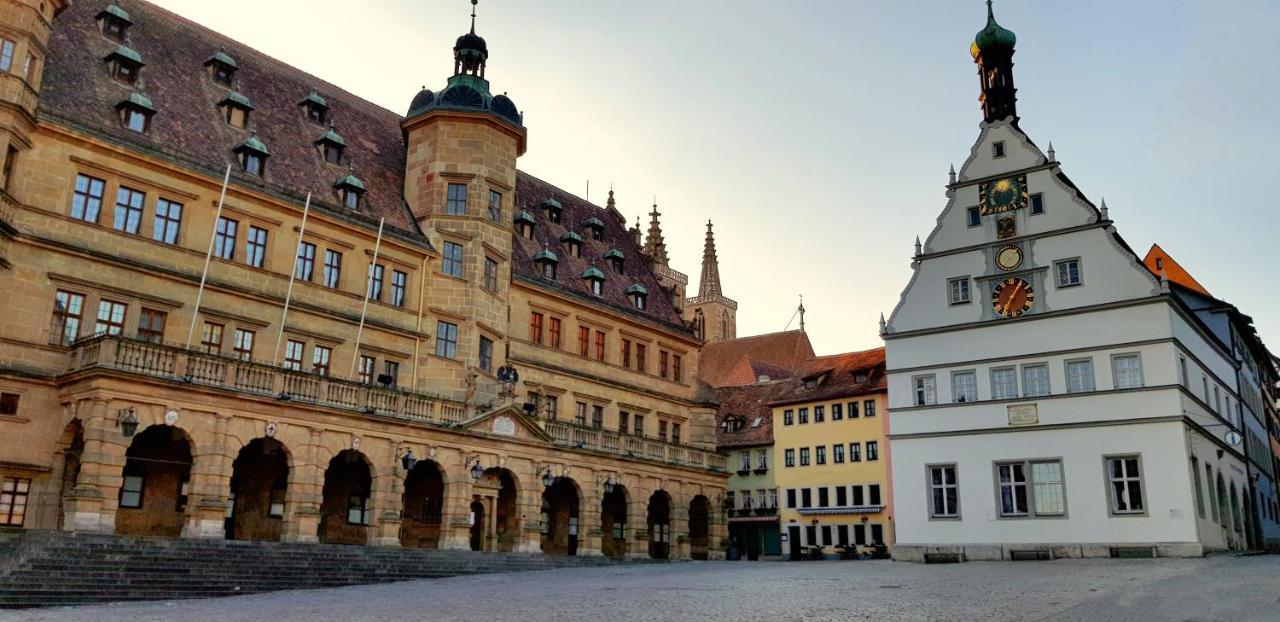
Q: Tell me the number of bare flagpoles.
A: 3